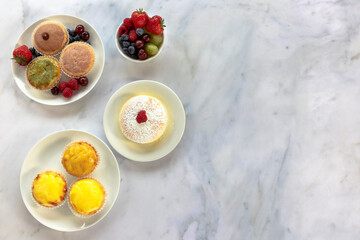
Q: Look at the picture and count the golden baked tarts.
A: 3